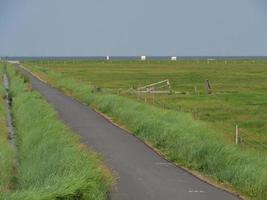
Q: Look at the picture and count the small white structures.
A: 3